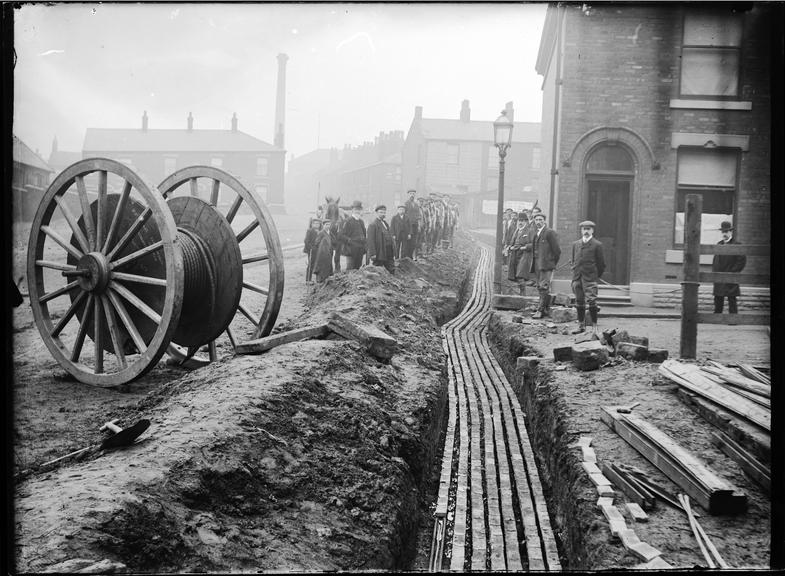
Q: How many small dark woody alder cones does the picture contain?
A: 0